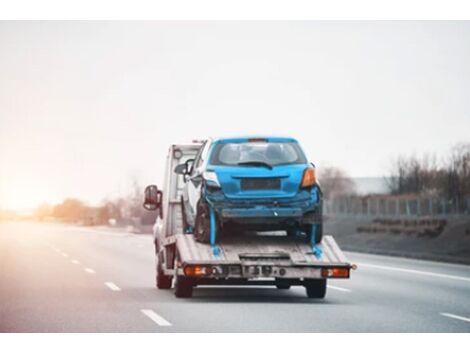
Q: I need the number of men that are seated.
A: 0